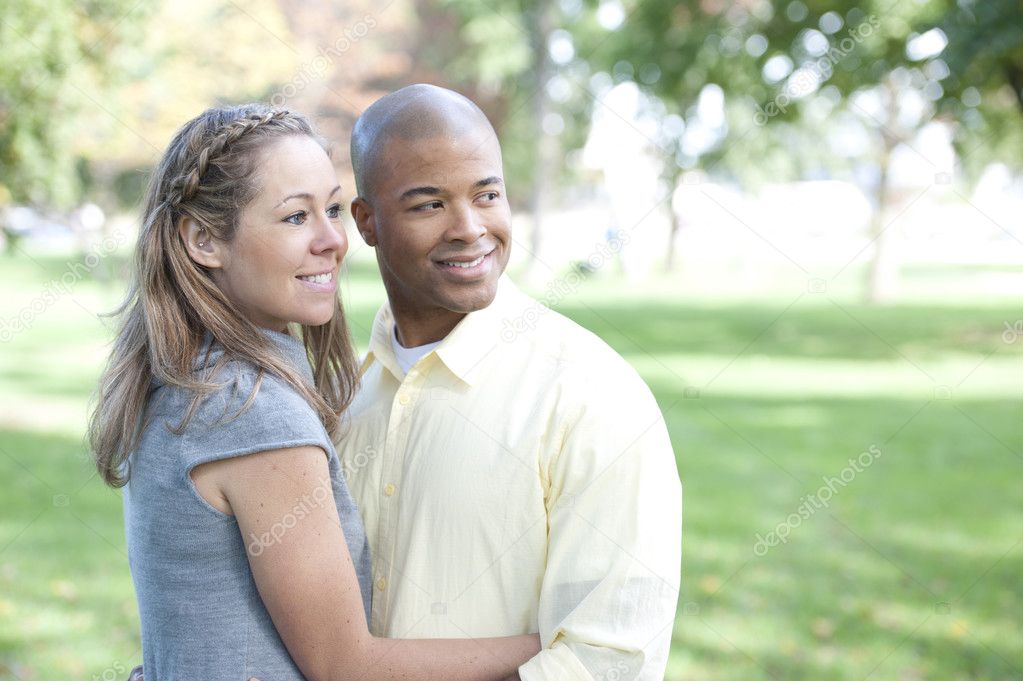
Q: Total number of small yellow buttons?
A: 3